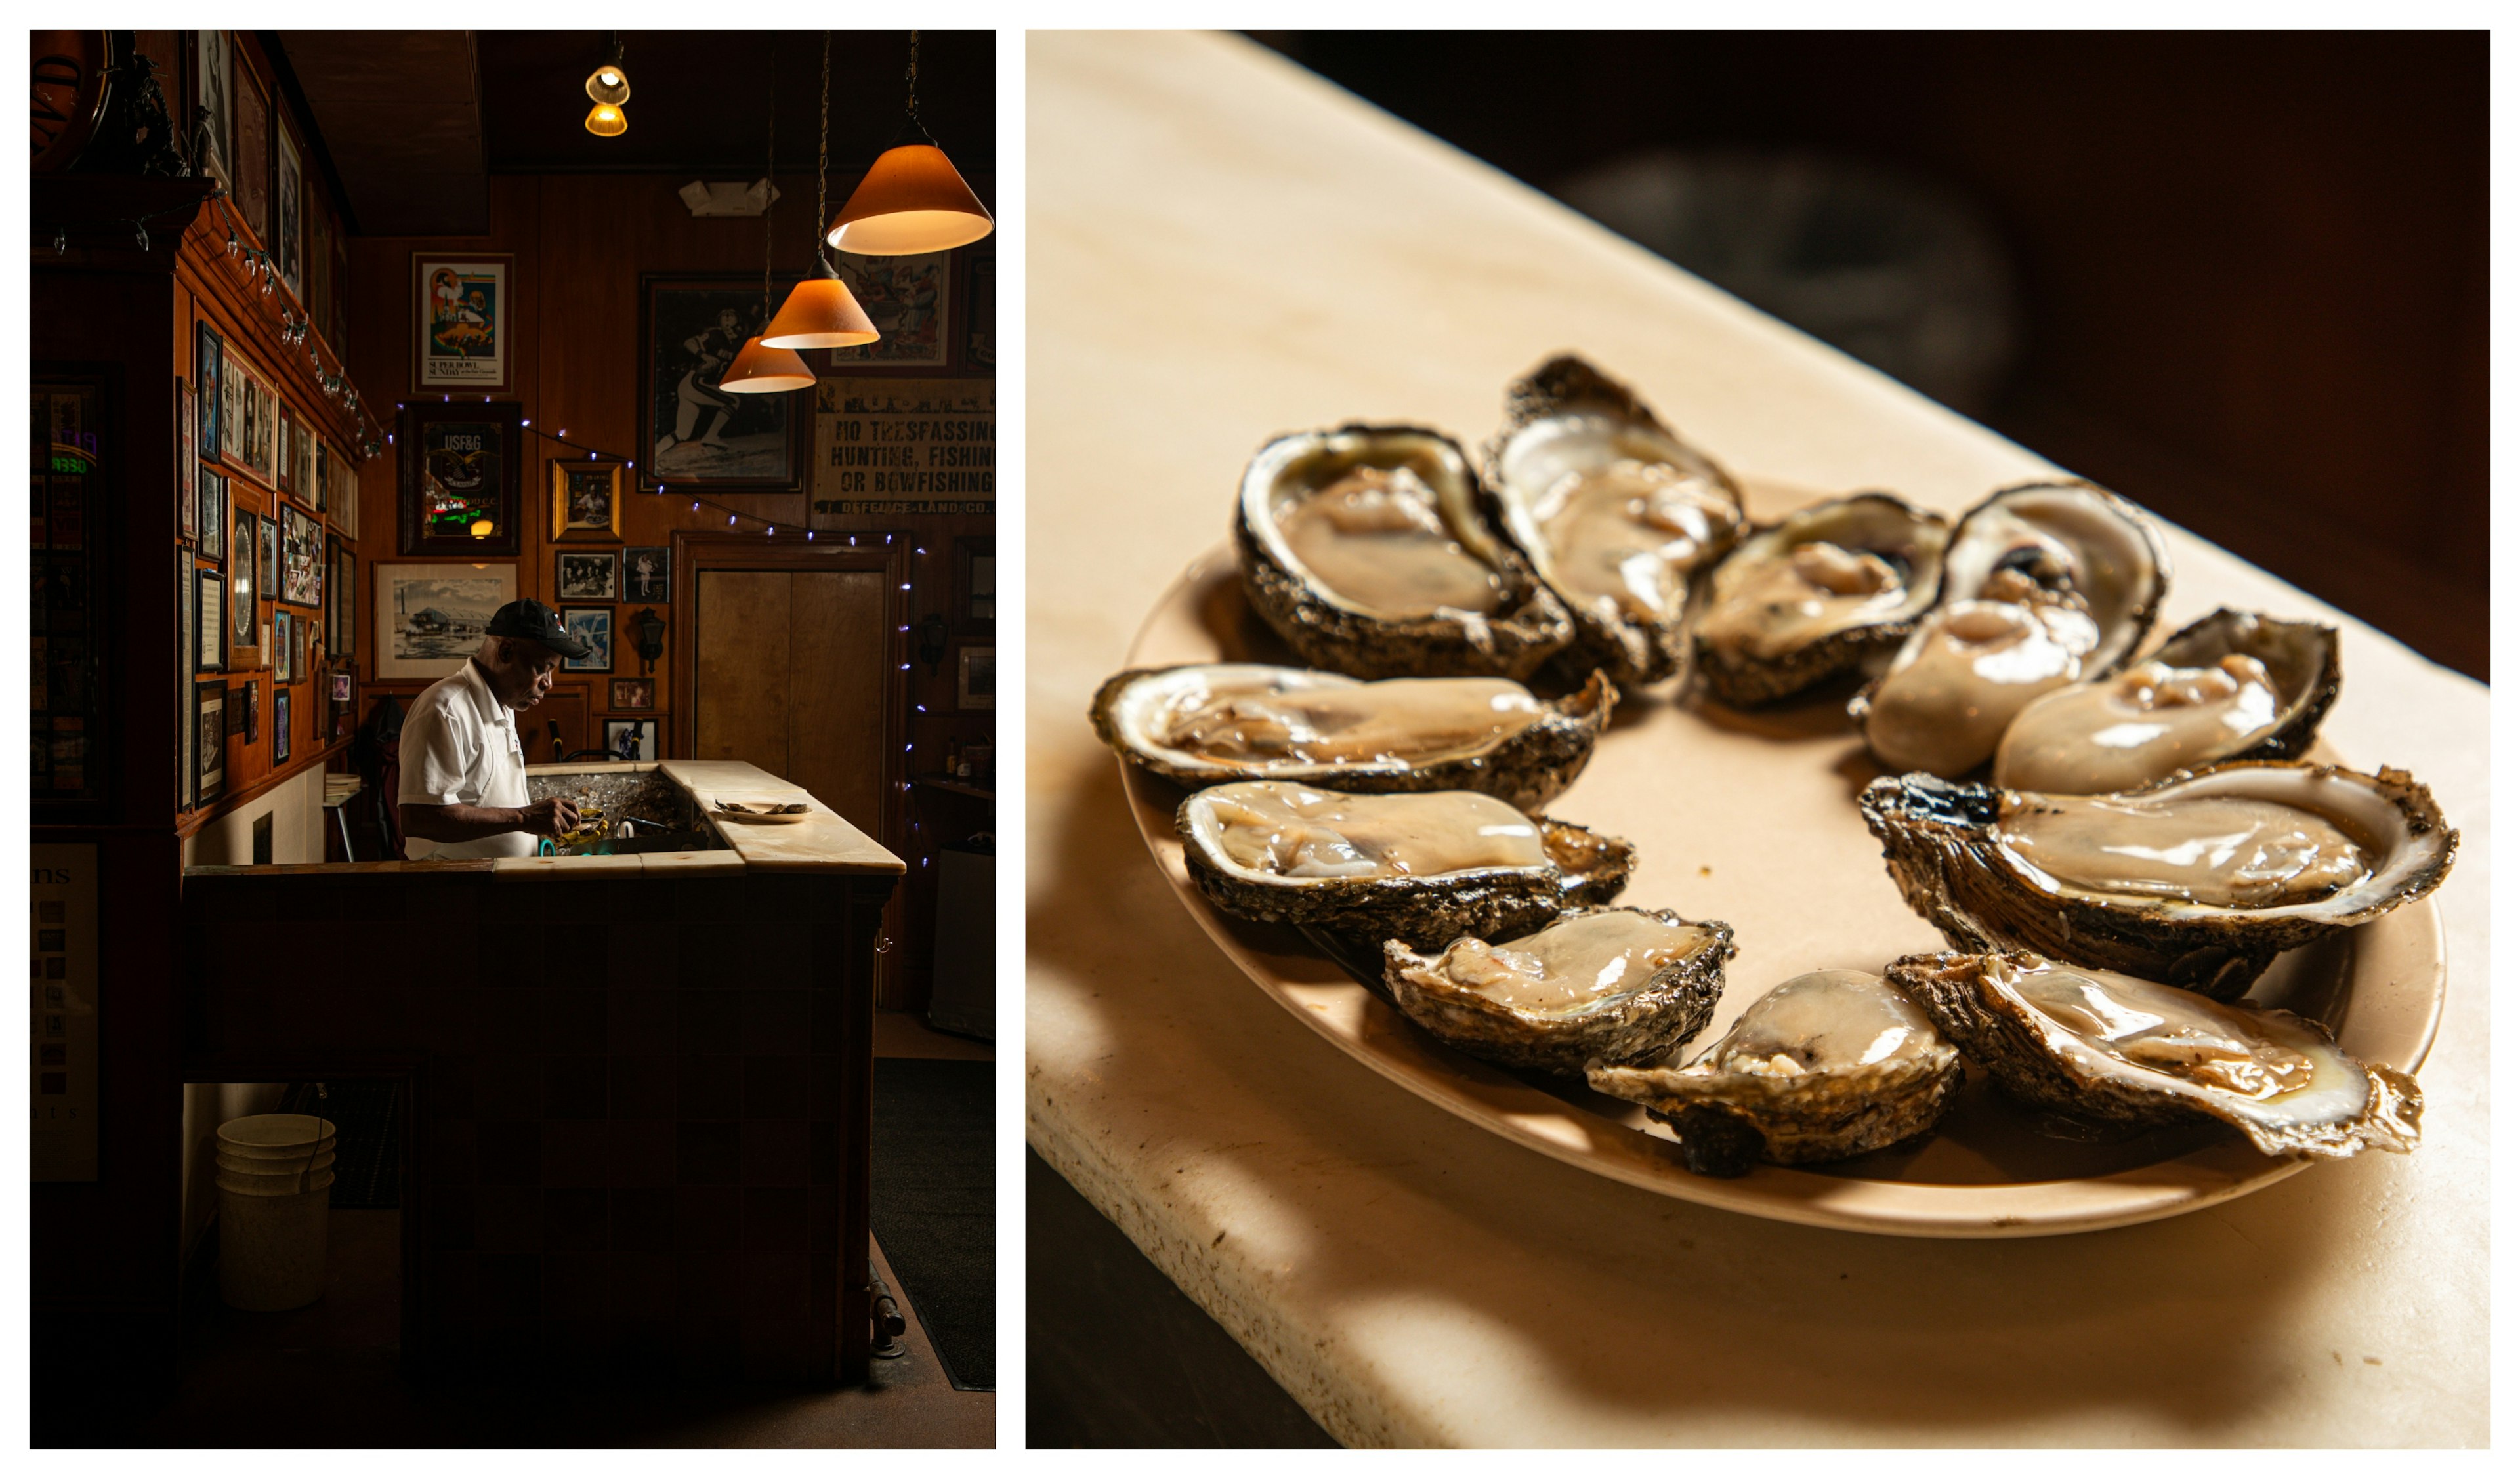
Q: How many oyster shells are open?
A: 11